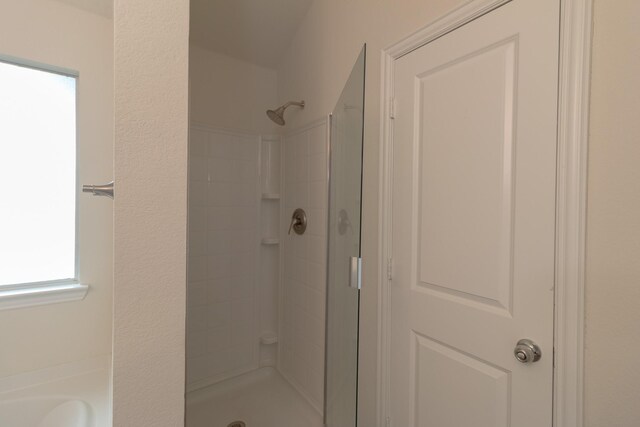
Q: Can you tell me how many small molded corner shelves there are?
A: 3